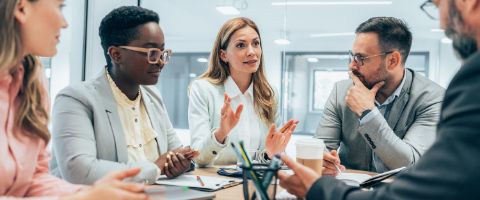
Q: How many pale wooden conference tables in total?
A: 1